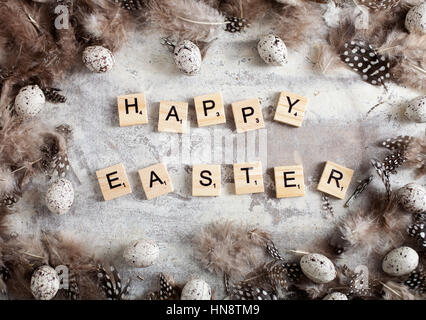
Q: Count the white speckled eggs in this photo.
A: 14